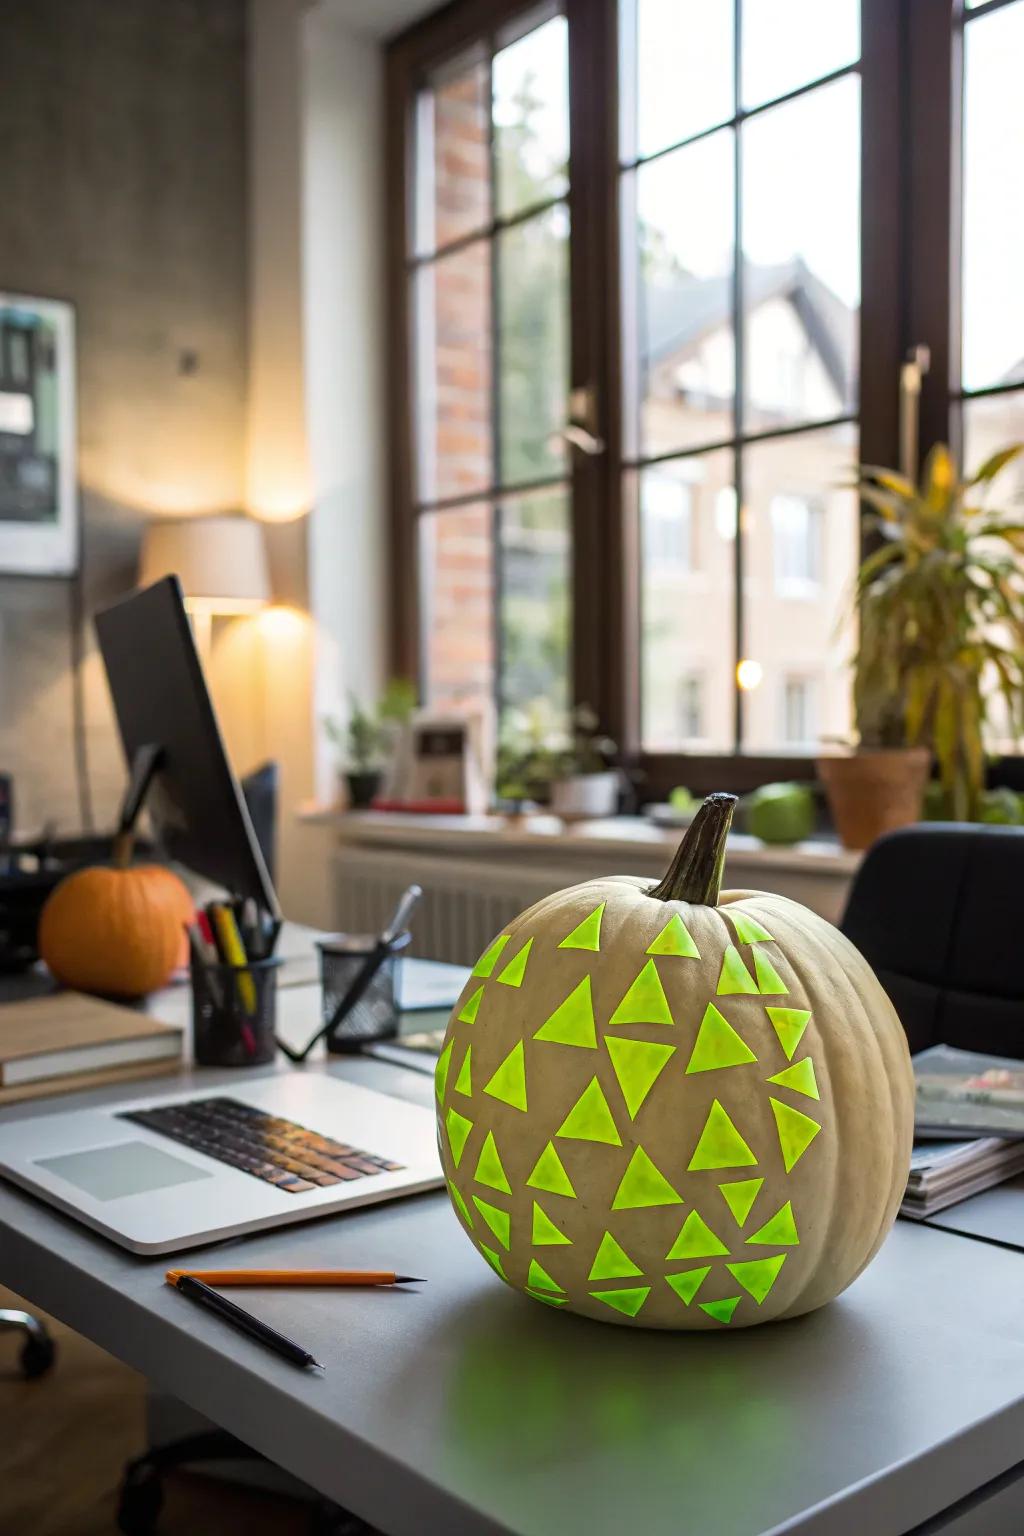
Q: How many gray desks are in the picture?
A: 1